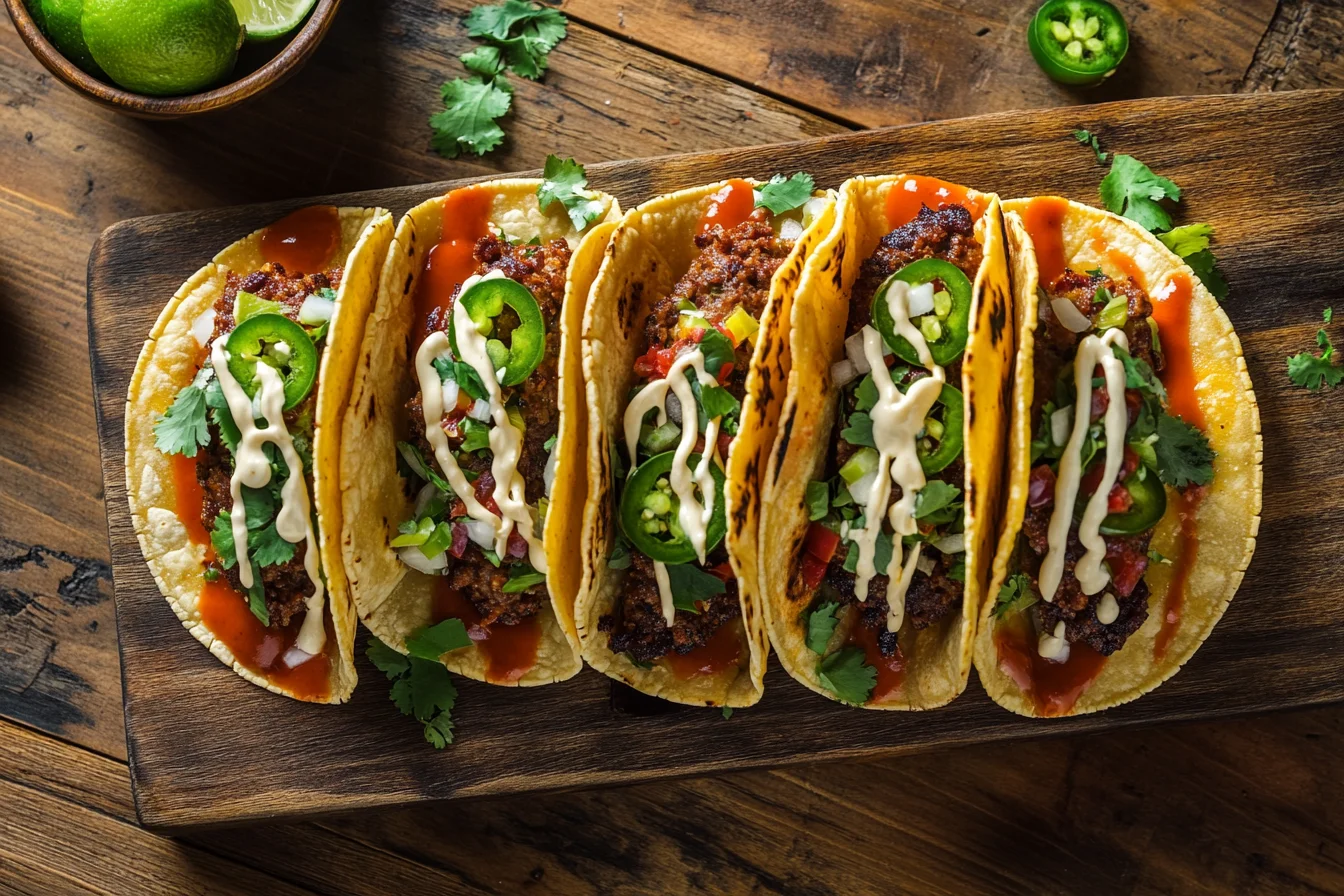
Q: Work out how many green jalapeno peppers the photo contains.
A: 7